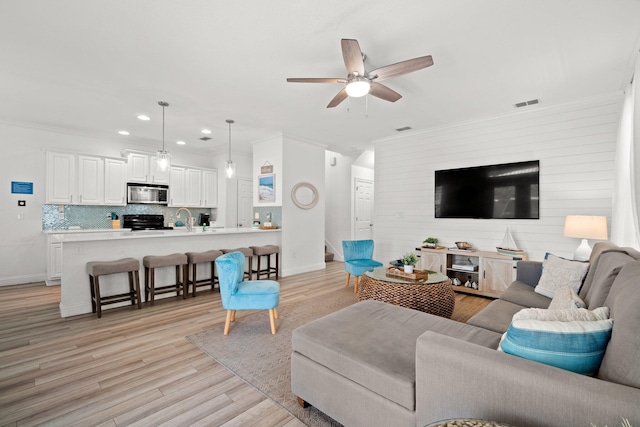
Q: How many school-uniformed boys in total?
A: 0